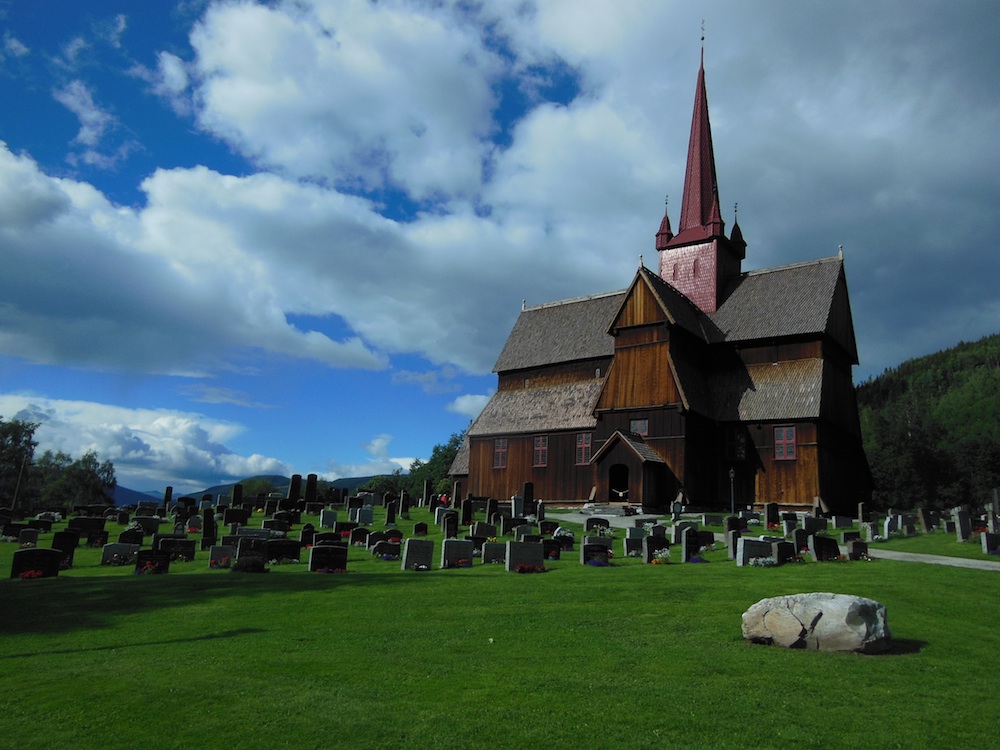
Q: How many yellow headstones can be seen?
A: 0